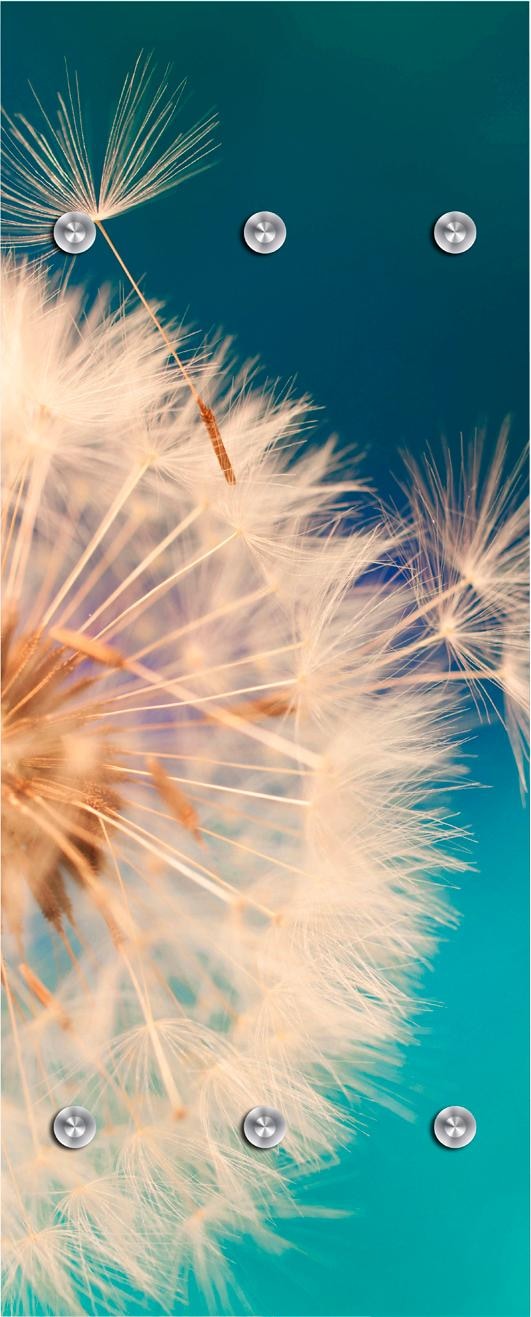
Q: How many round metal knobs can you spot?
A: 6